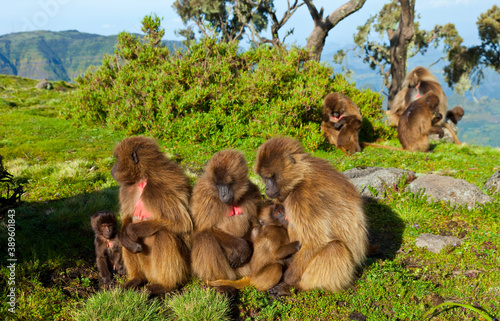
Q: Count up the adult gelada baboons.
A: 6